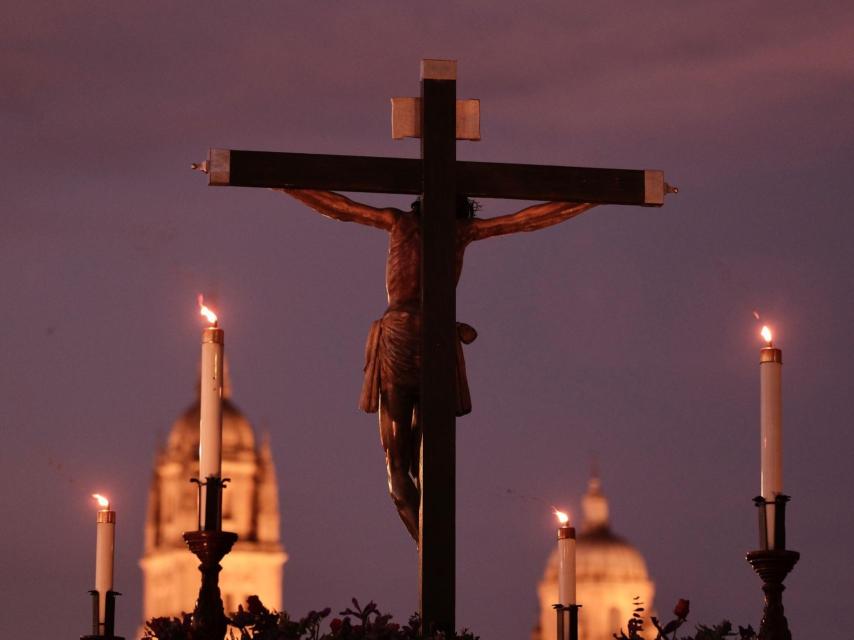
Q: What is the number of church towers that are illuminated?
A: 2